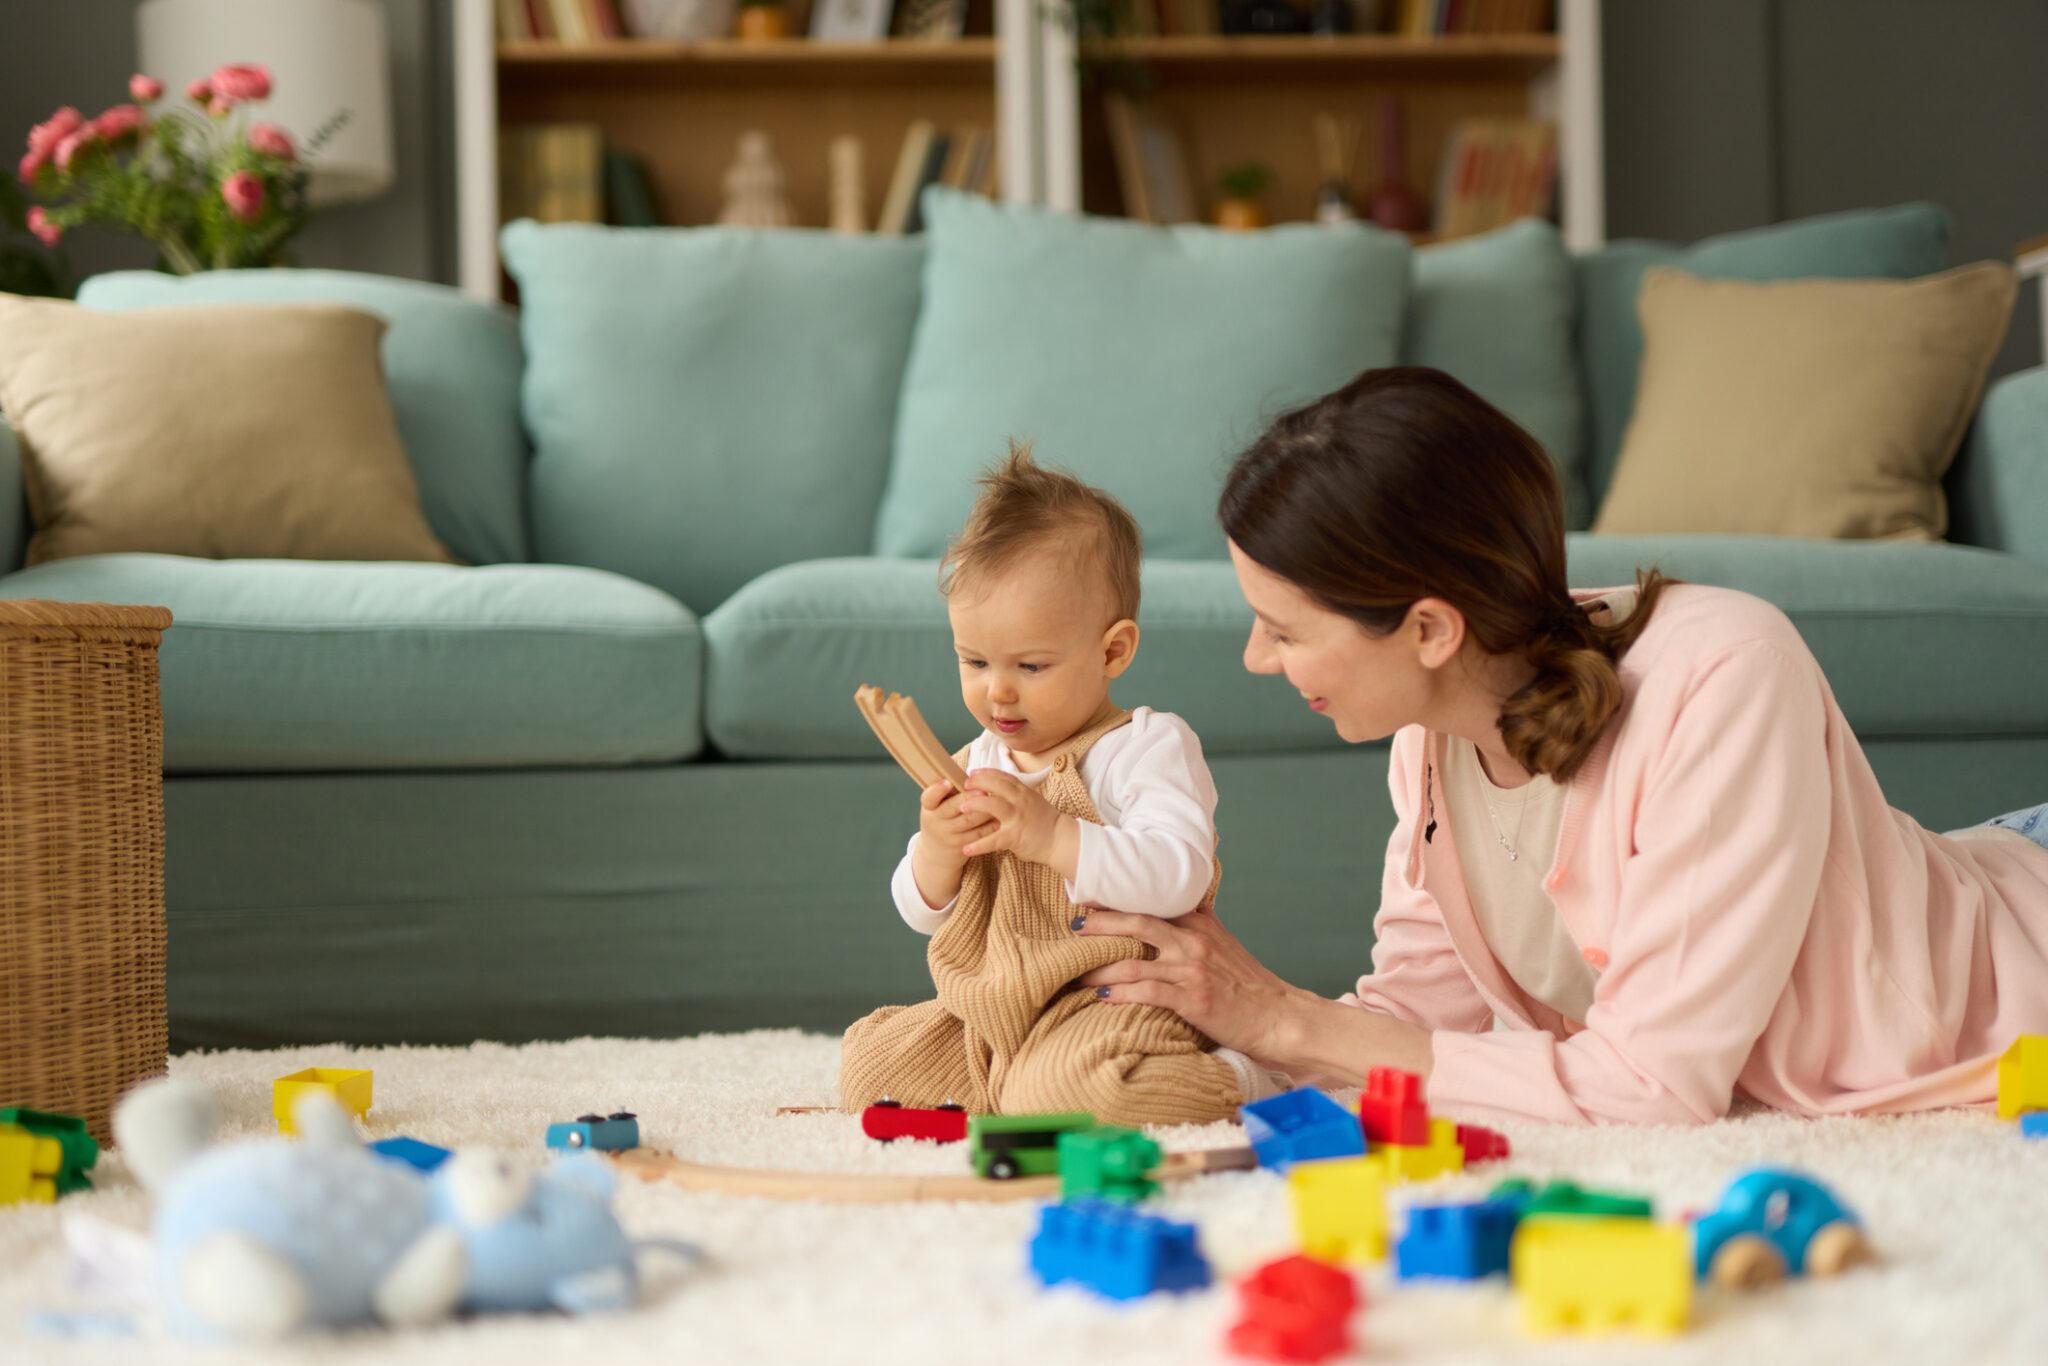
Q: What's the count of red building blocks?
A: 3